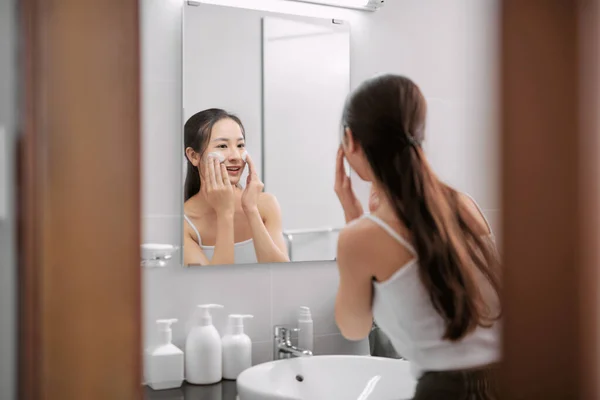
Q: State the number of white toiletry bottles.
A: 4